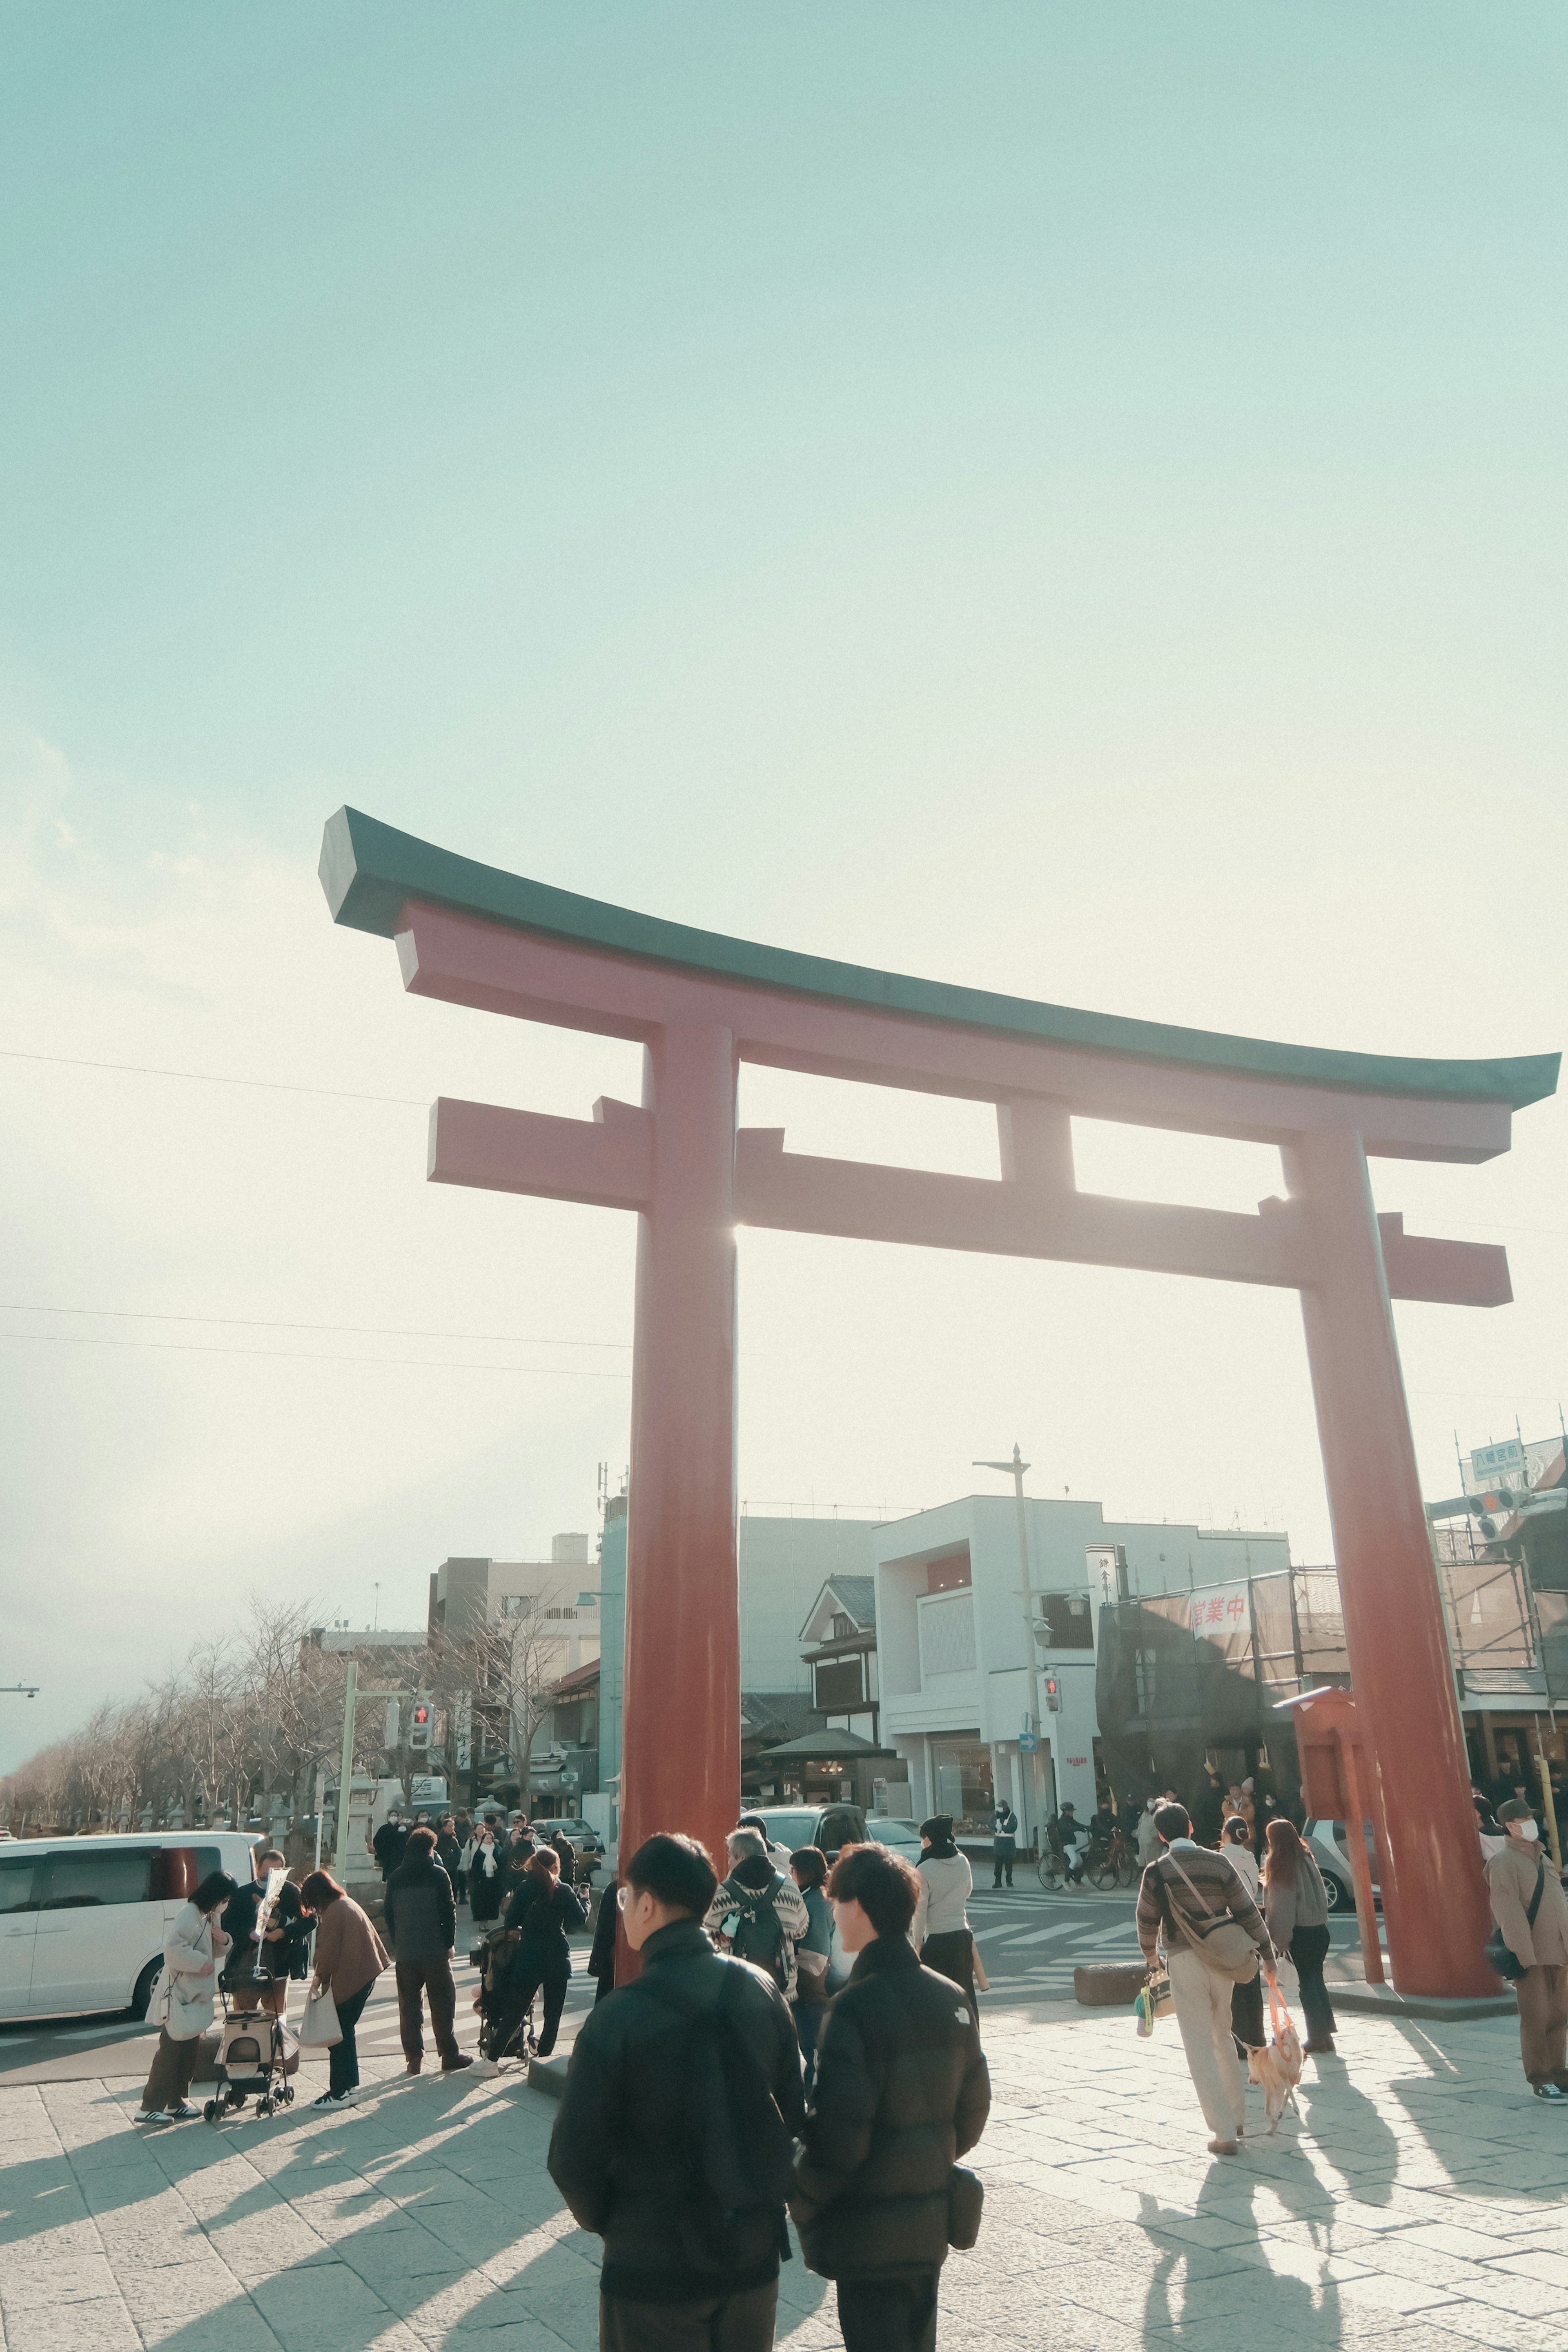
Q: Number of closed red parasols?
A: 0